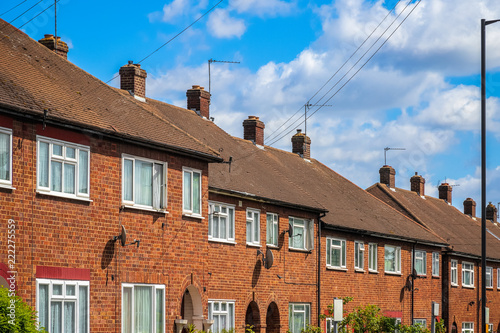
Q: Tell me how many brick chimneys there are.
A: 10